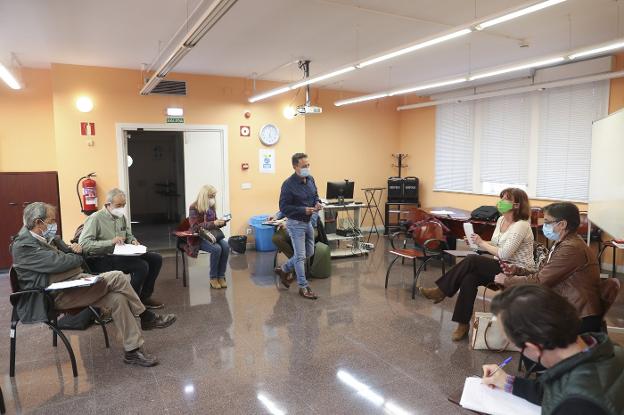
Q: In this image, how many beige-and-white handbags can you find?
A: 1